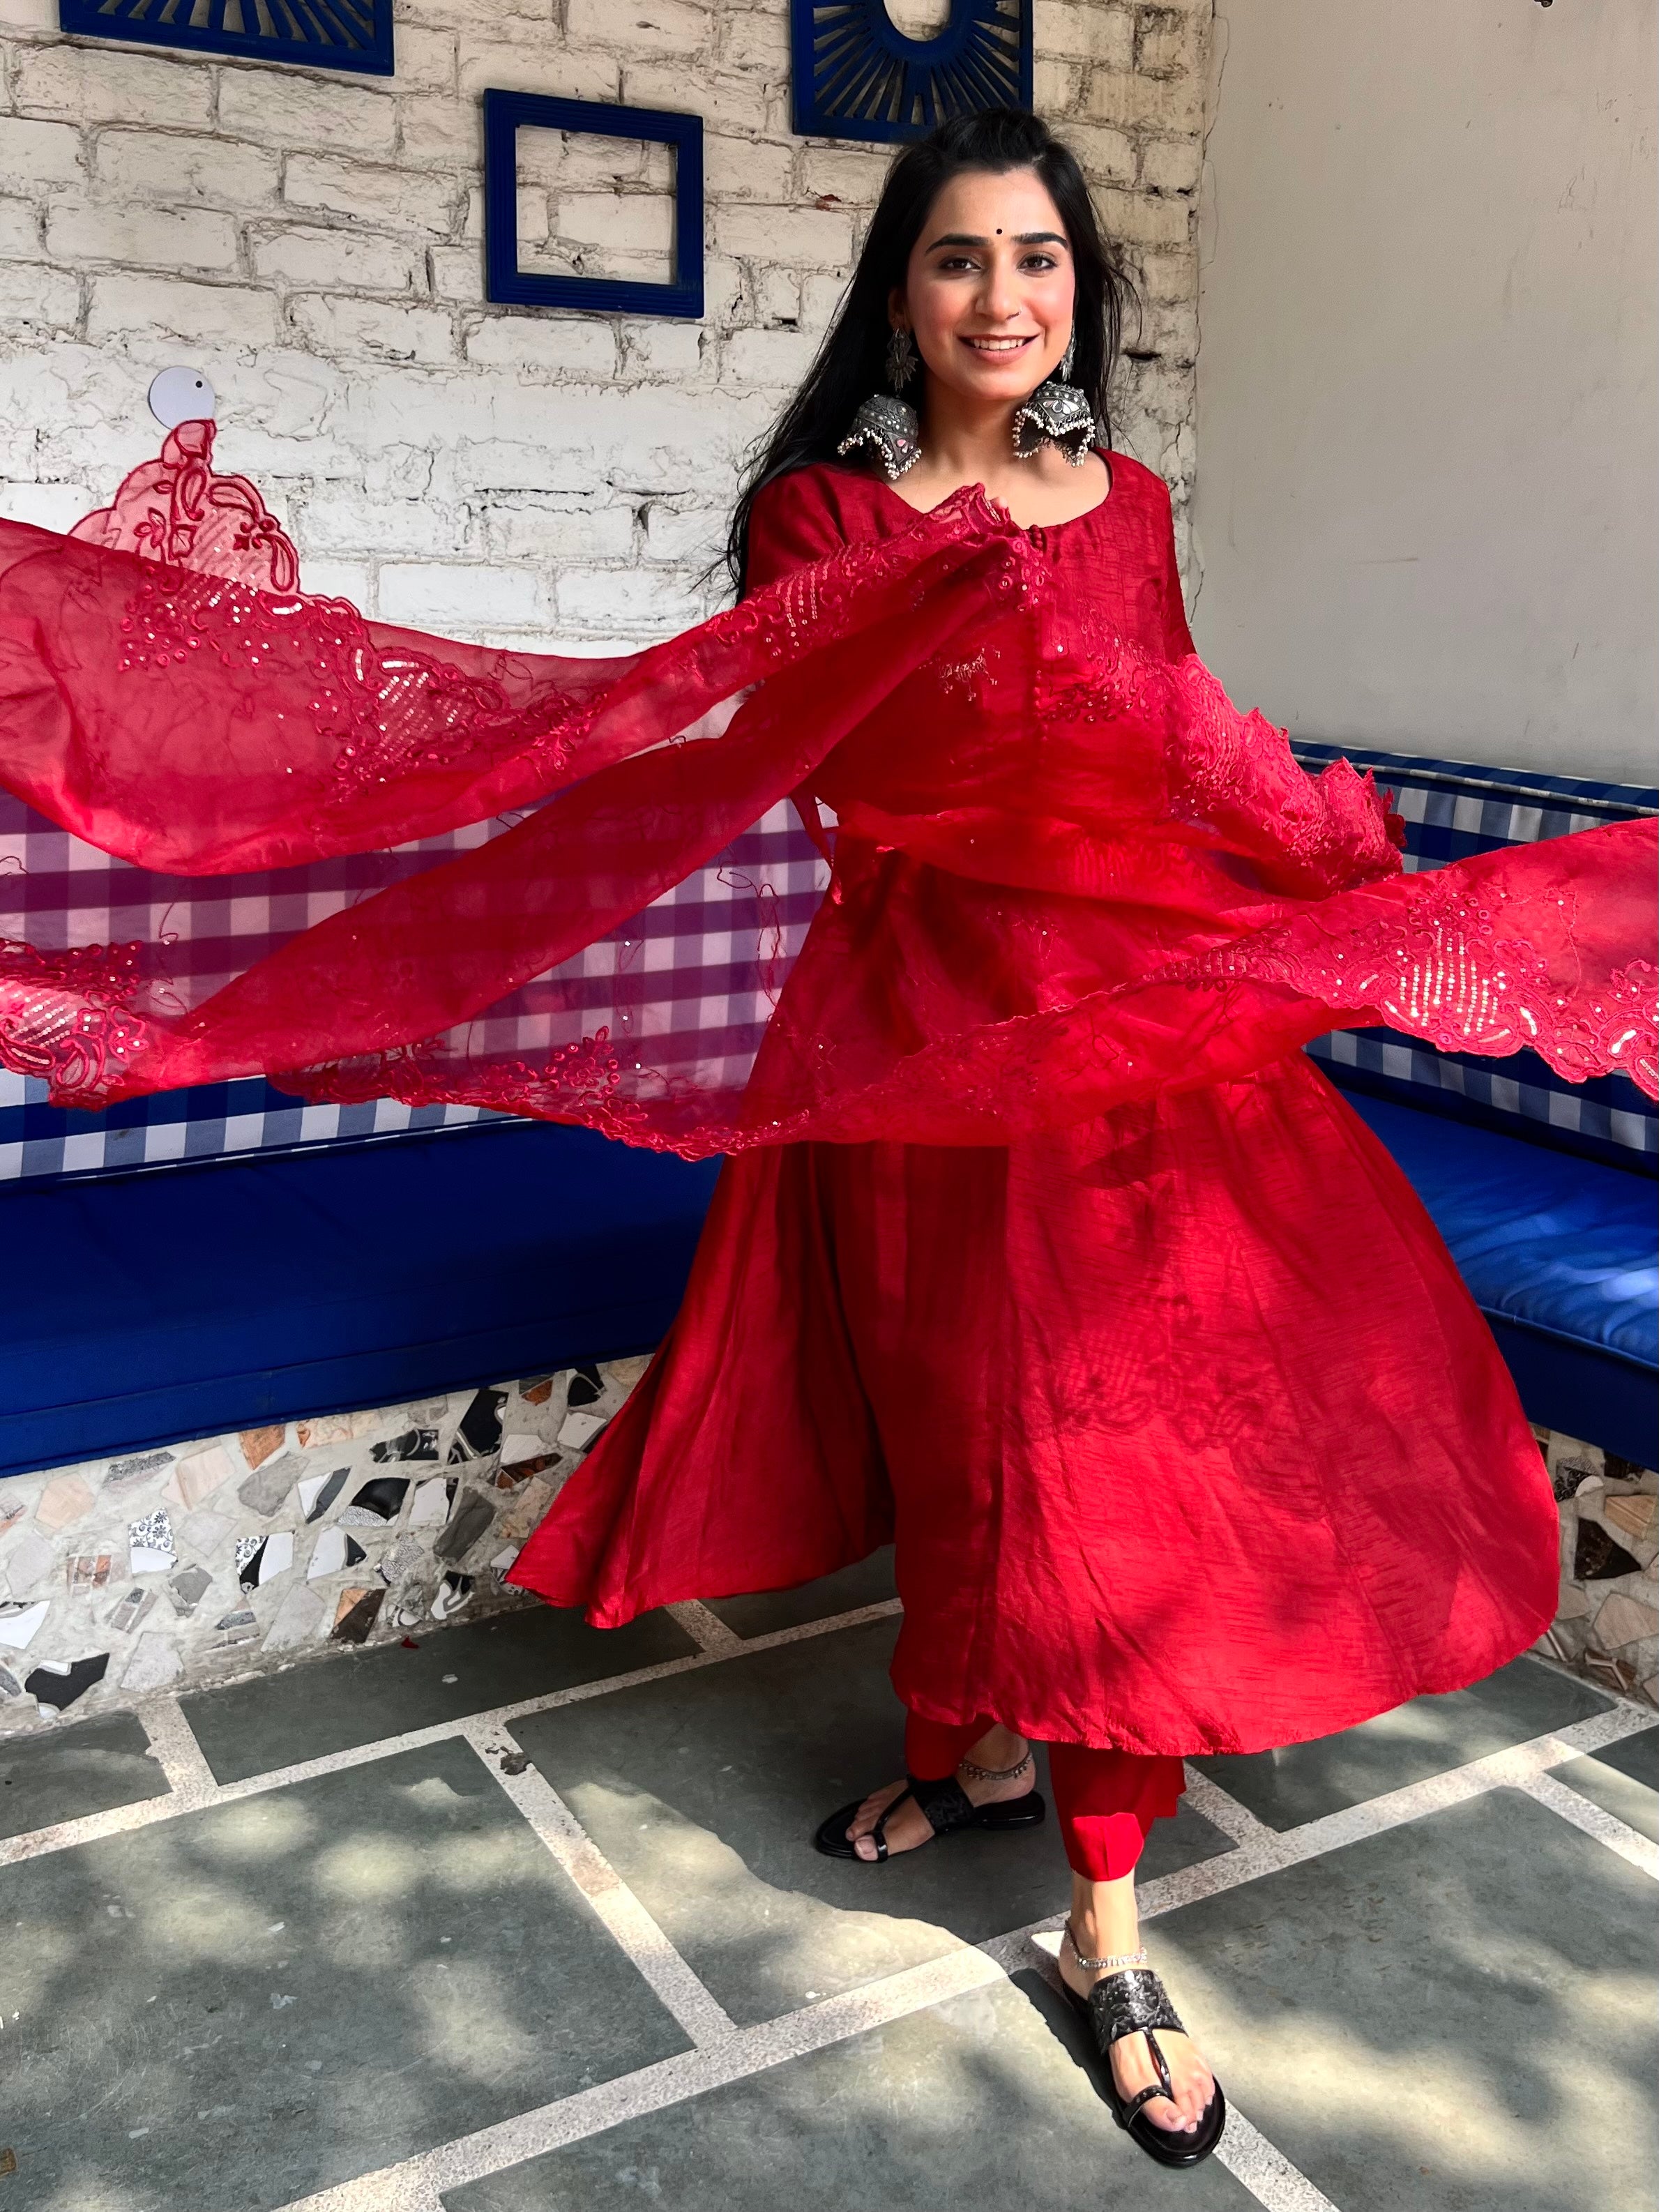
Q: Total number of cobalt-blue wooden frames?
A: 3